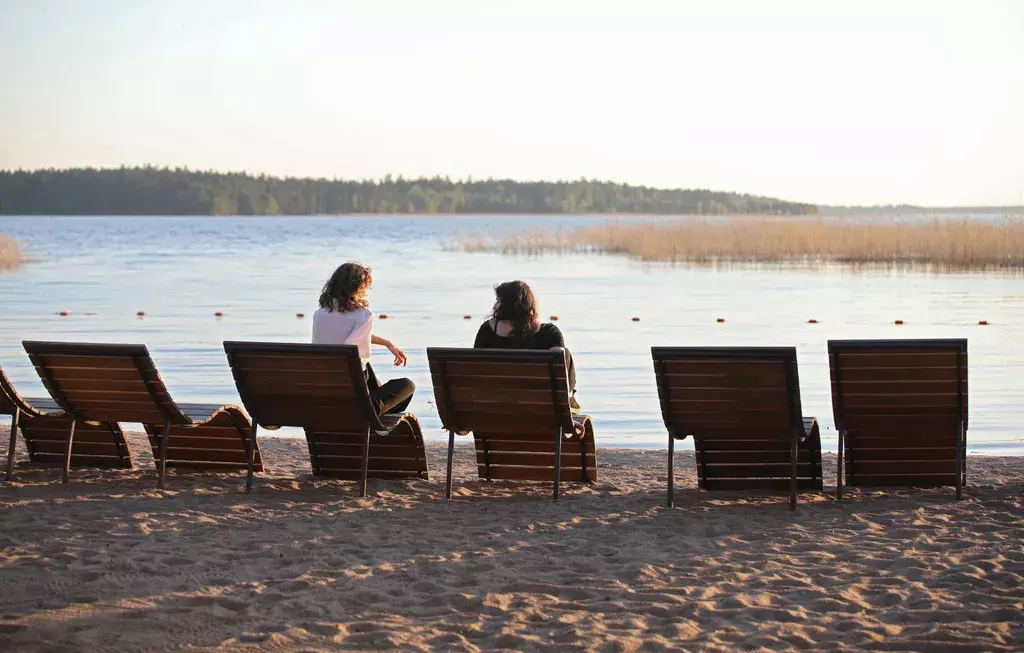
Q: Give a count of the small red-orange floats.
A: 12